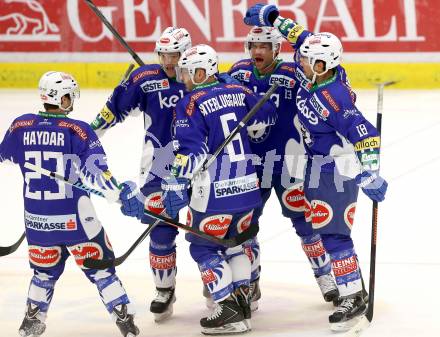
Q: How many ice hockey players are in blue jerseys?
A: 5